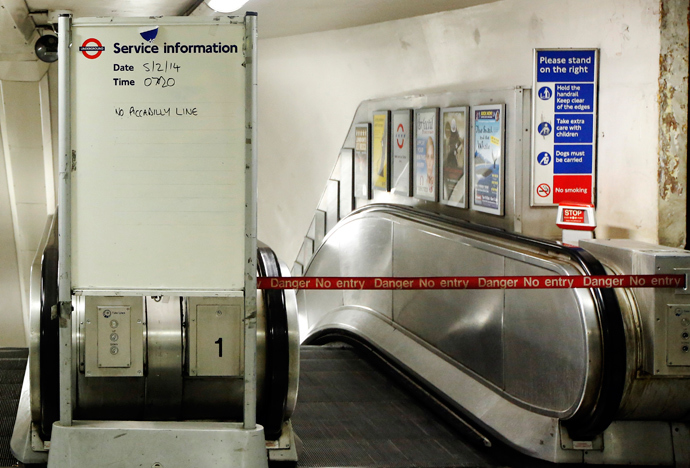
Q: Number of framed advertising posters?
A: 6